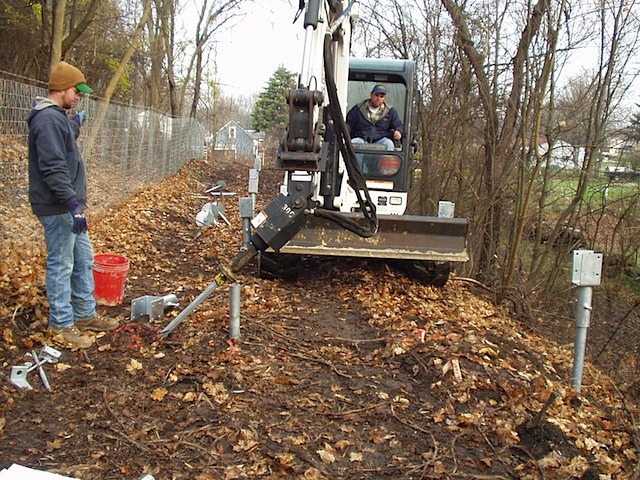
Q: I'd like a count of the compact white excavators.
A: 1